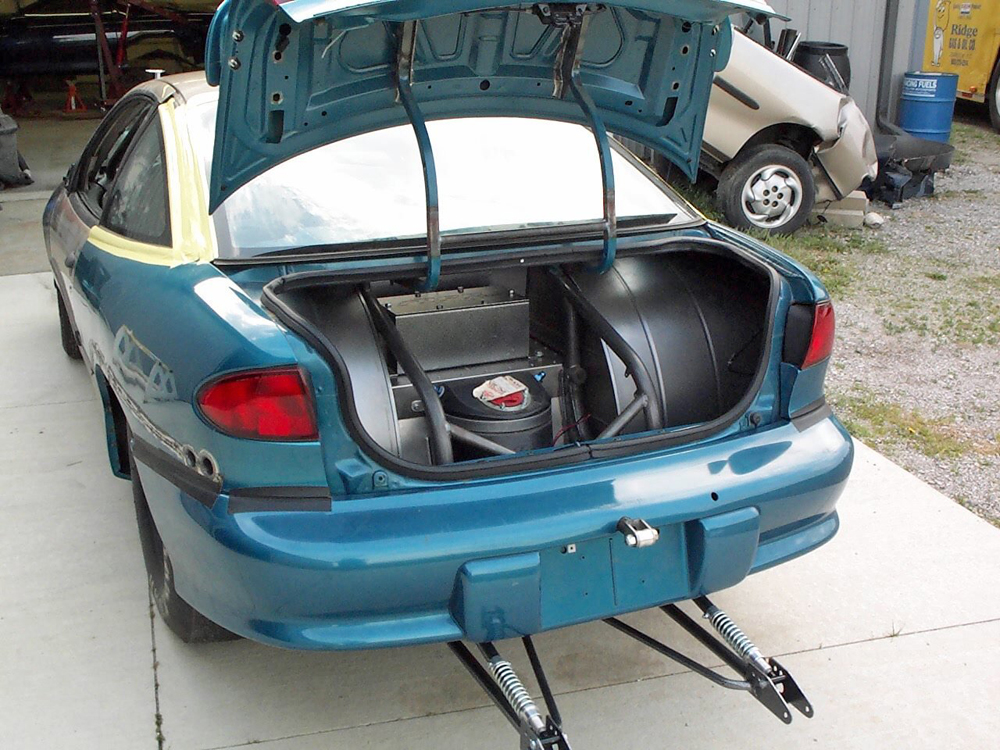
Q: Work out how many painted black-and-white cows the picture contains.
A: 0